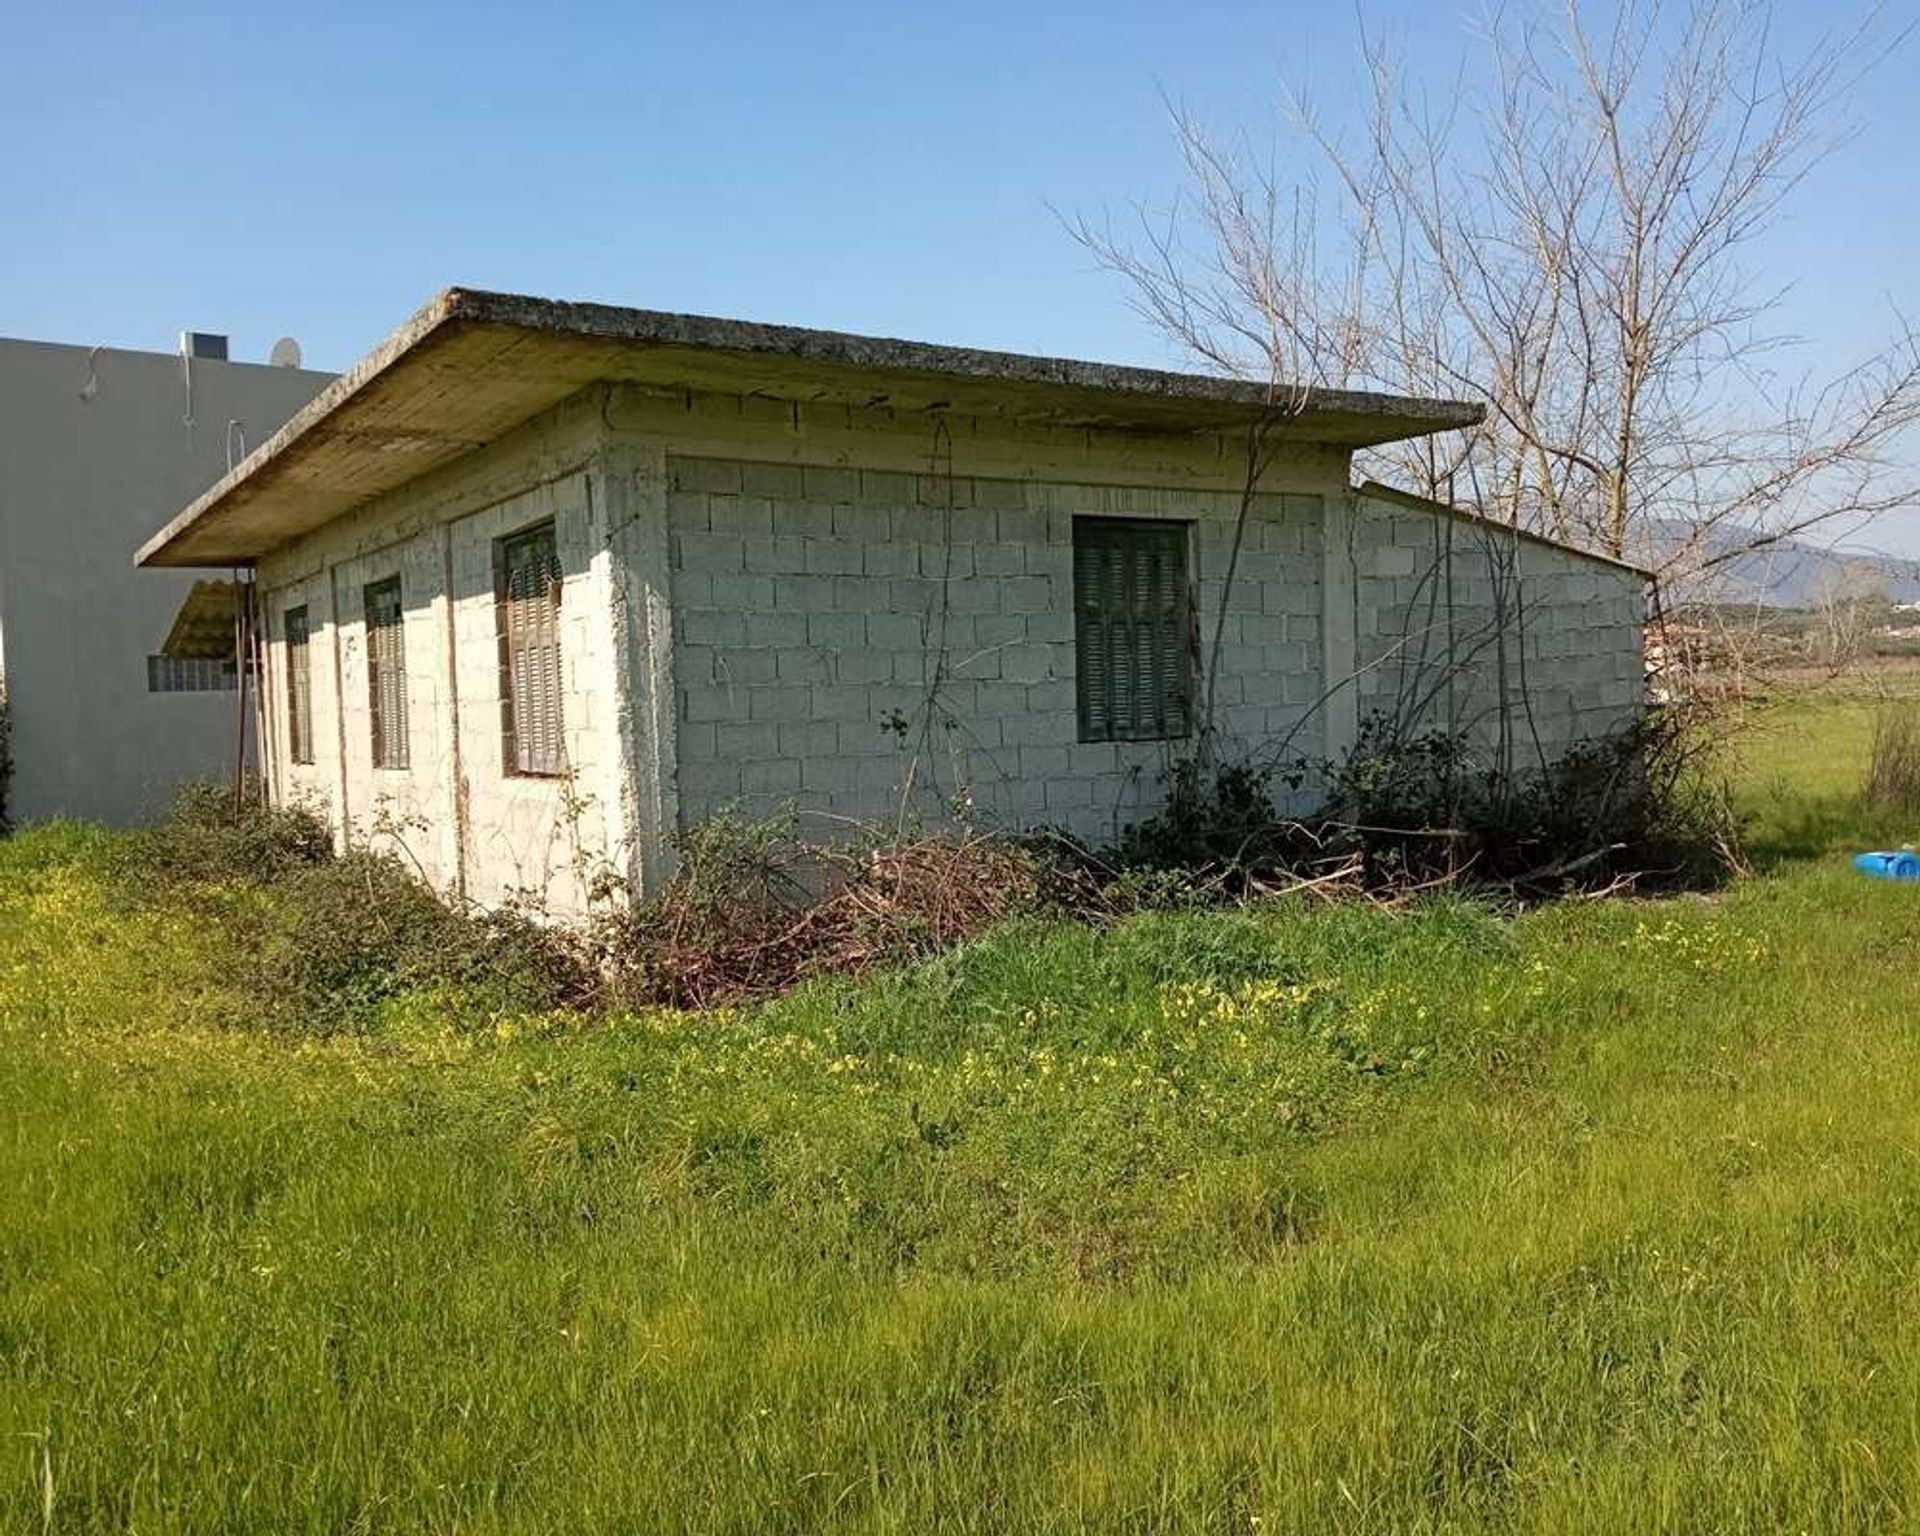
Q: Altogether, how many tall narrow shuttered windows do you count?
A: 4